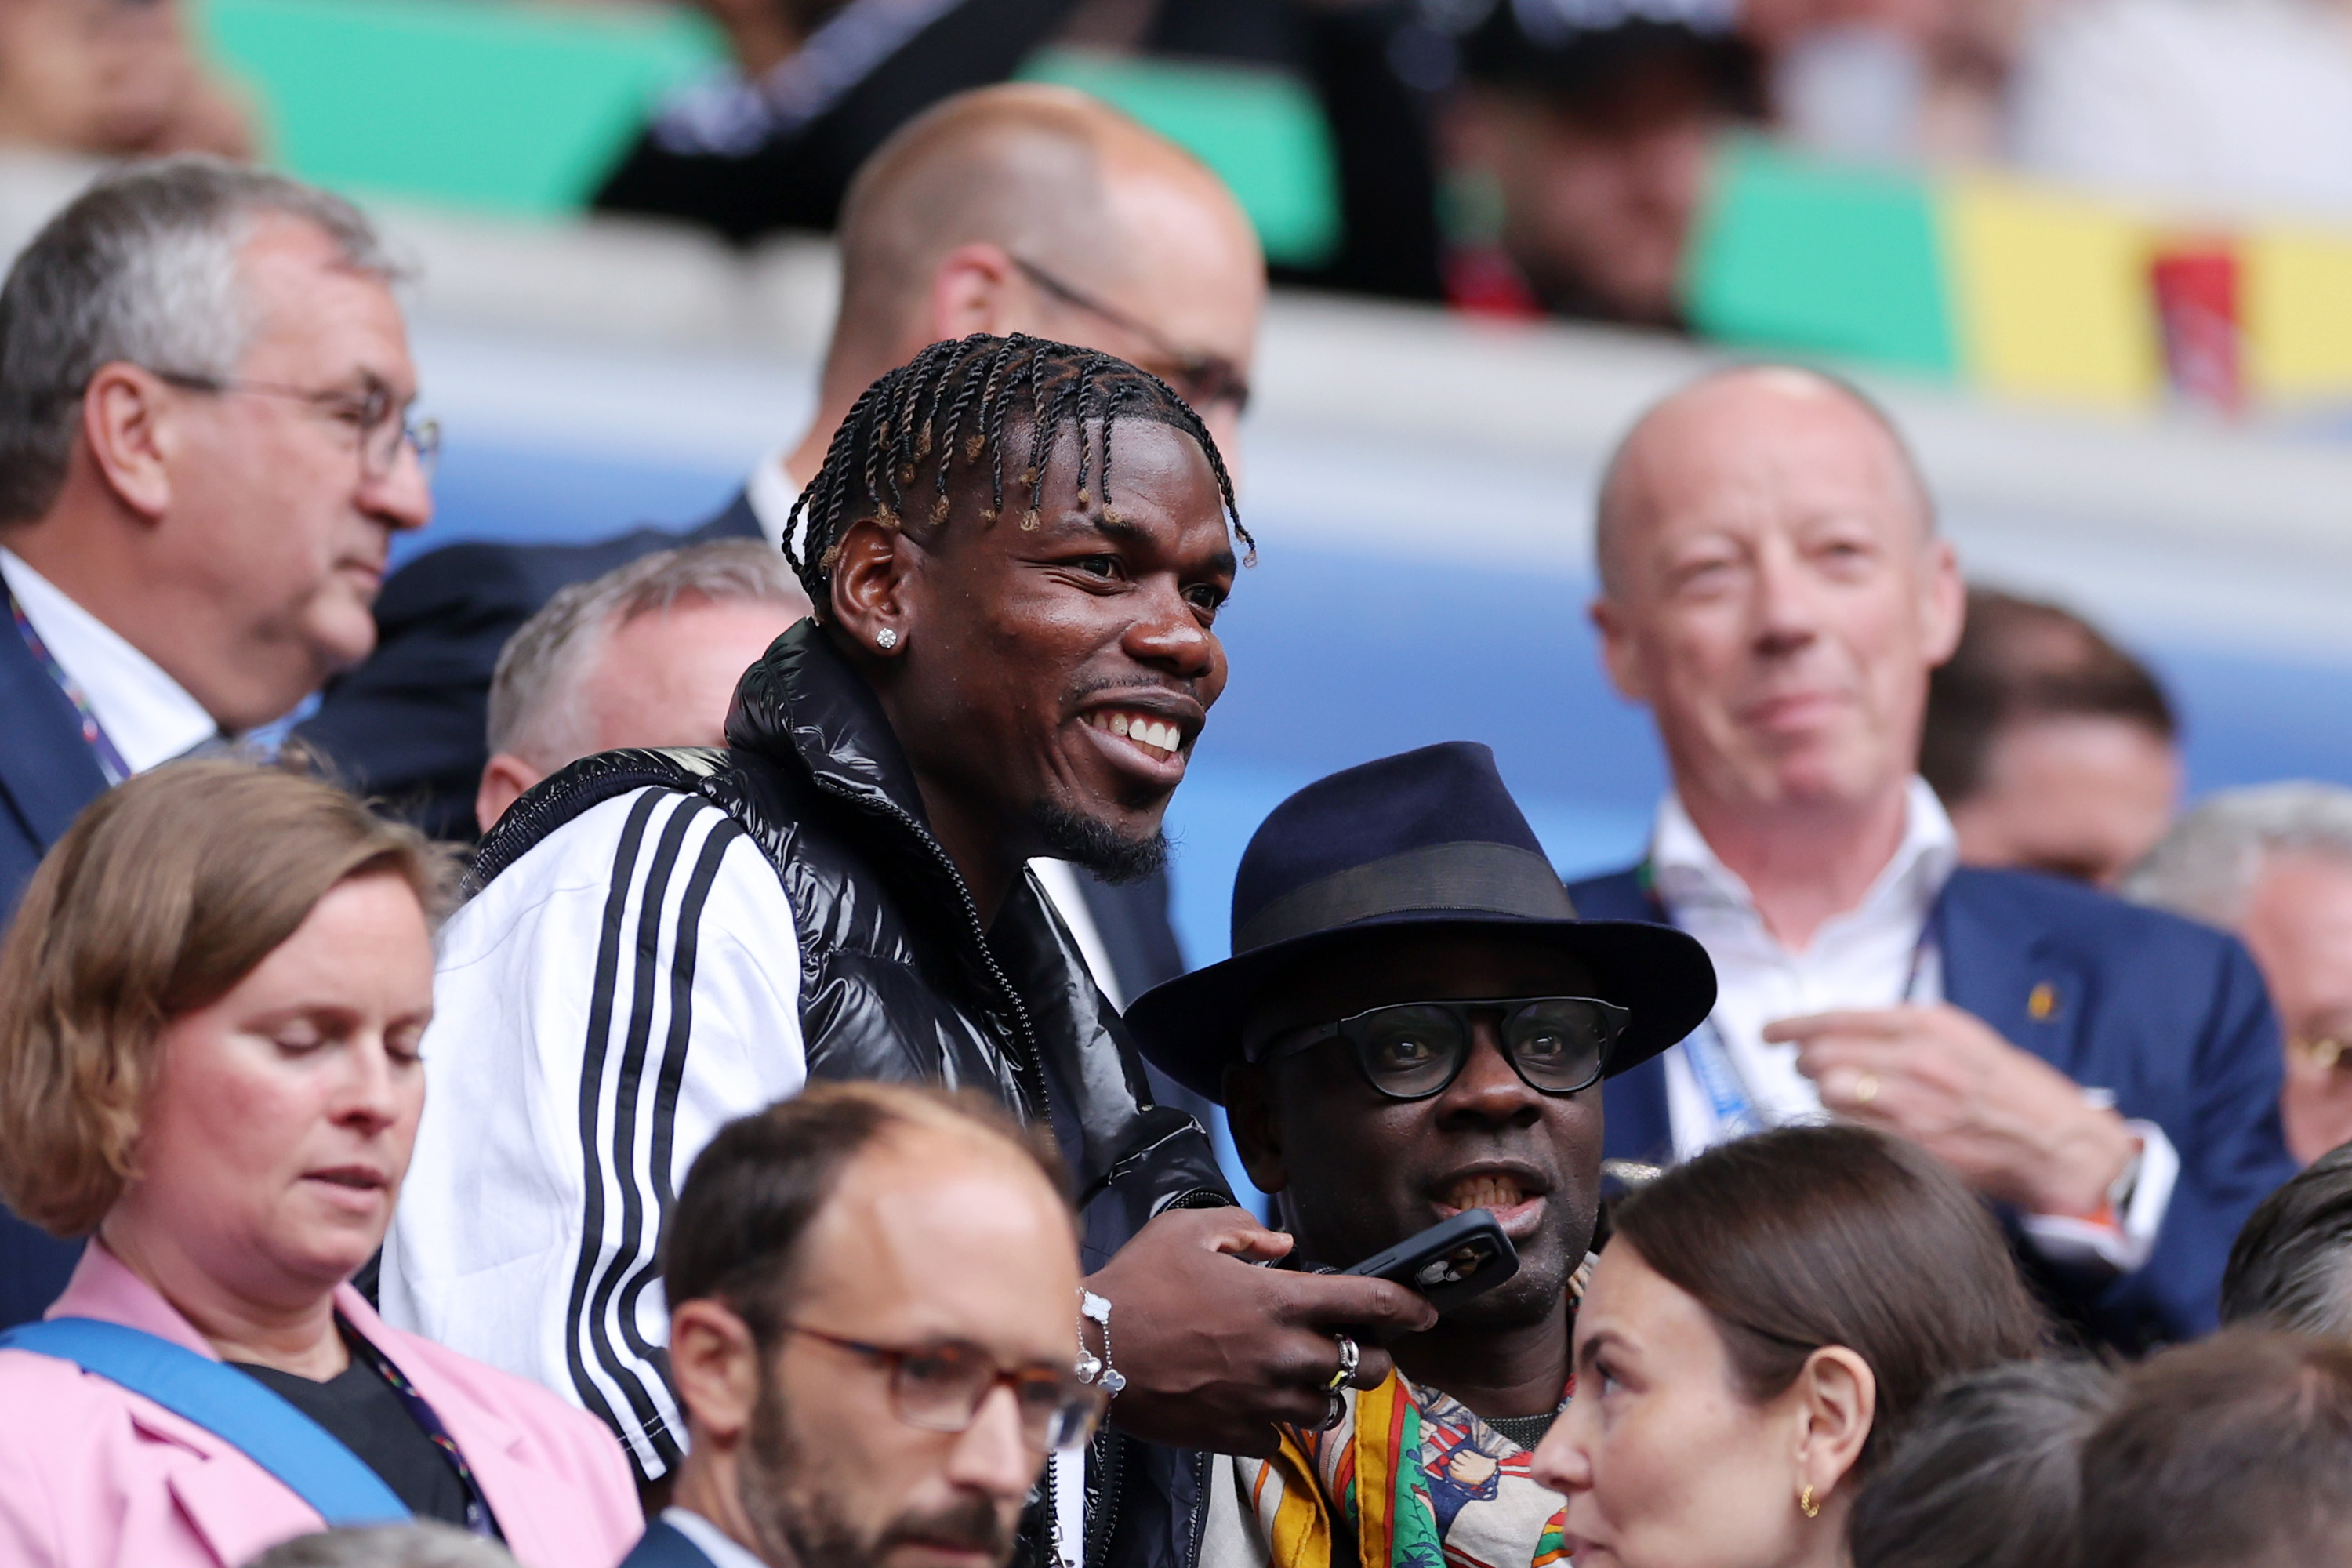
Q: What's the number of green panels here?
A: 3